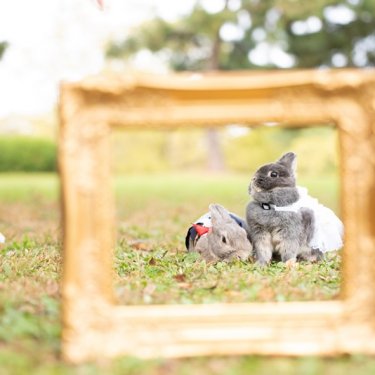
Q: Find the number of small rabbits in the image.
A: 2